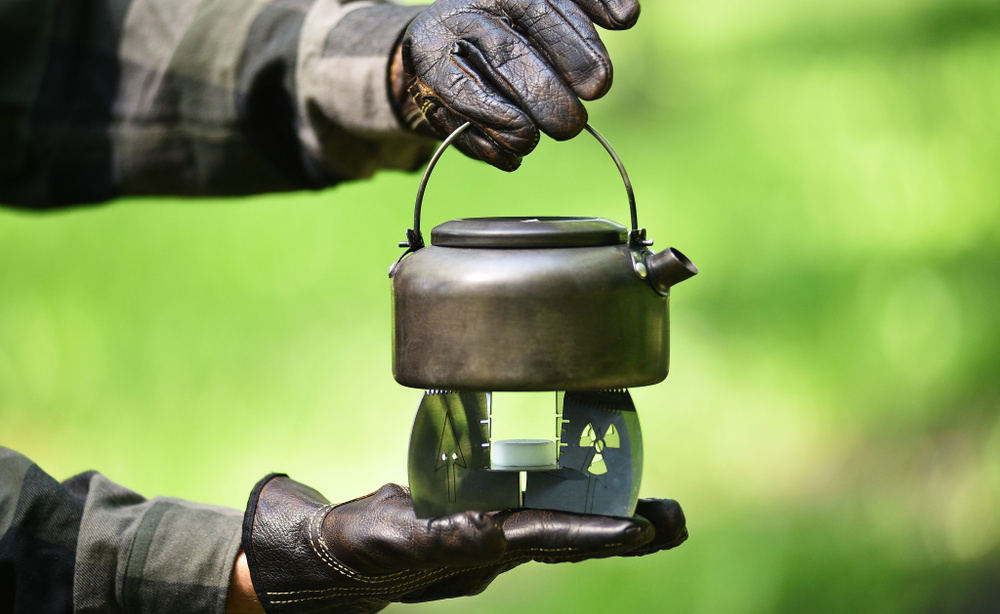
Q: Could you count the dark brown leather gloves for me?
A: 2